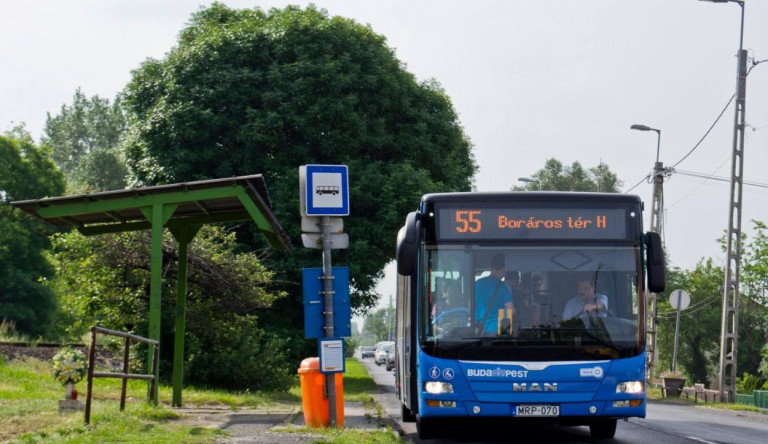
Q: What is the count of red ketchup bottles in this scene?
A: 0